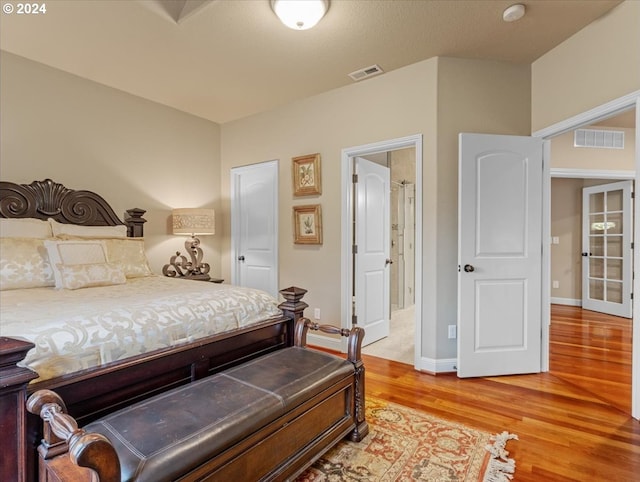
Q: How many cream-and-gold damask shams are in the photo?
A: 2